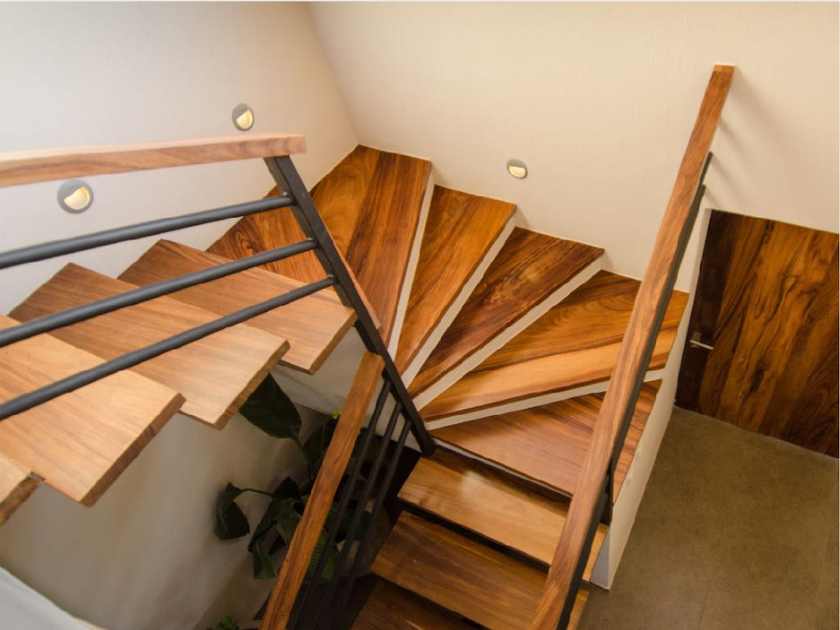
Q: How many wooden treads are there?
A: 13